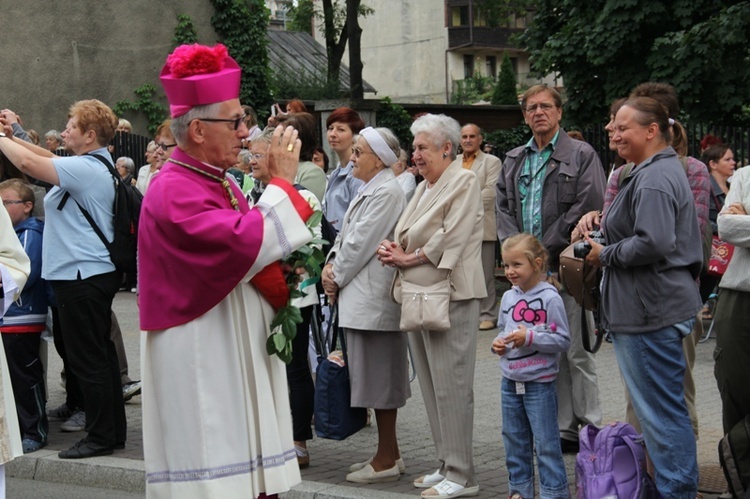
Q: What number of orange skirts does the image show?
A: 0